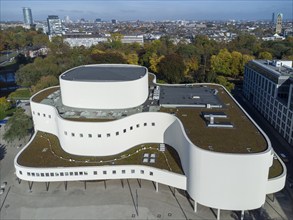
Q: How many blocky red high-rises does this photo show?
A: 0